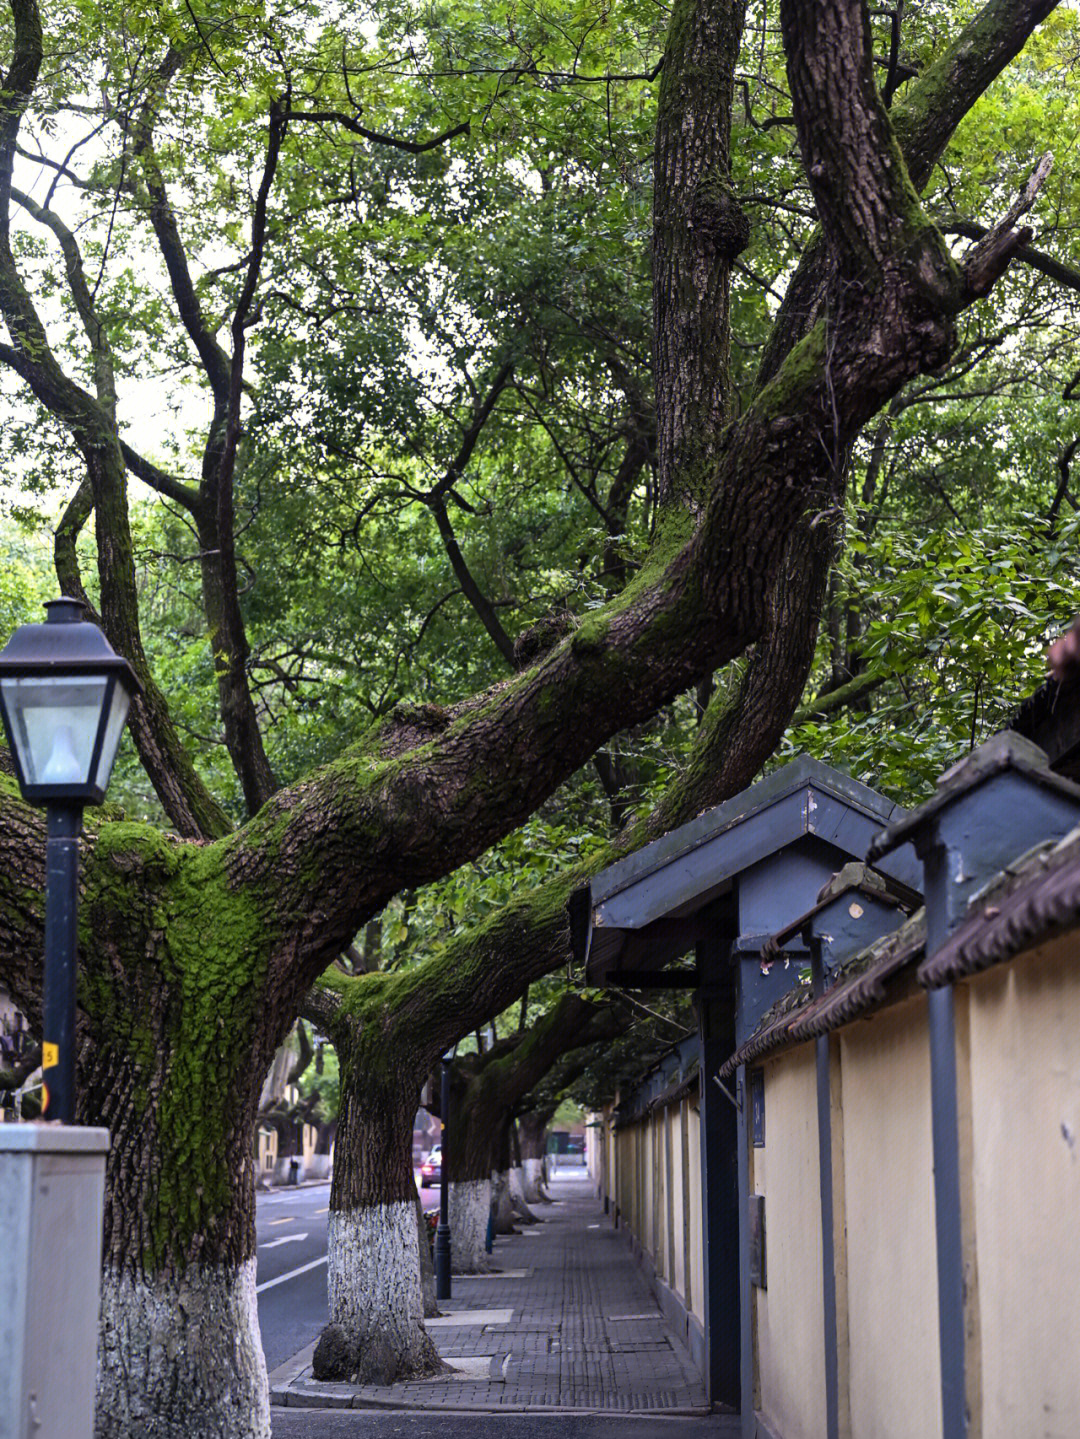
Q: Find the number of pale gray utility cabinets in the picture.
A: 1